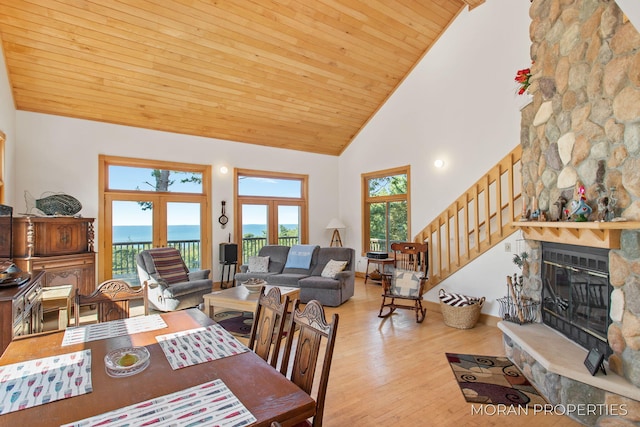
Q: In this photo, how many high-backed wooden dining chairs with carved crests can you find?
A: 3